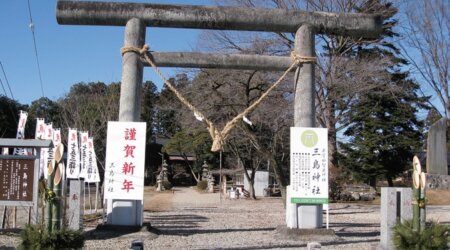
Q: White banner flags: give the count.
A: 7